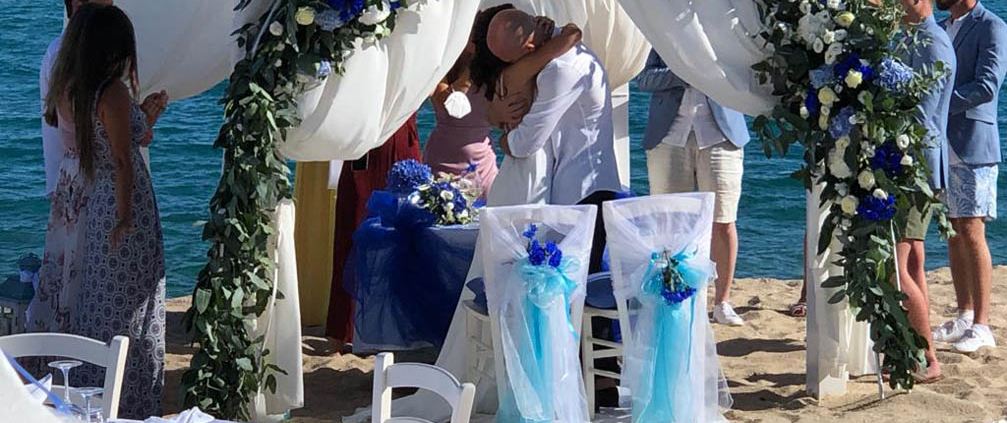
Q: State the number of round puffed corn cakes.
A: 0